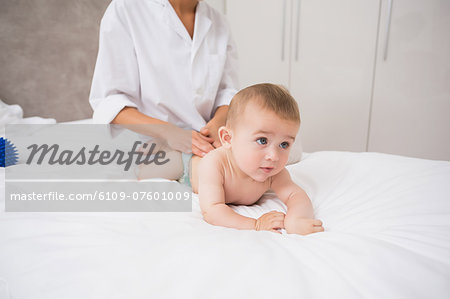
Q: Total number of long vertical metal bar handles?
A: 3